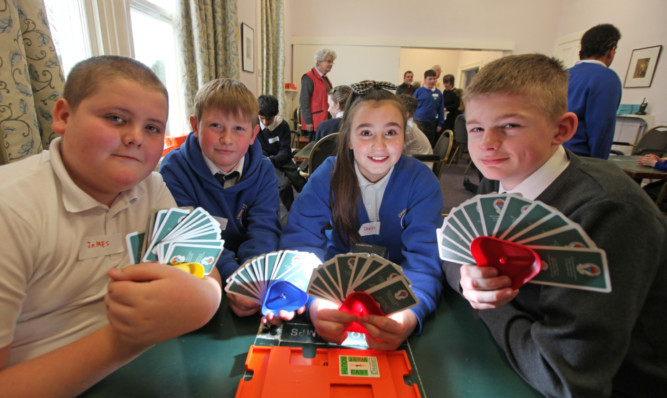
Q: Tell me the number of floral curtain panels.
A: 3